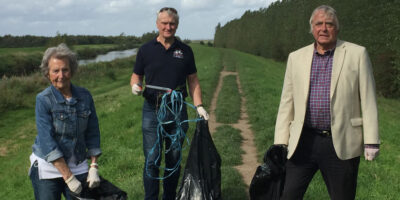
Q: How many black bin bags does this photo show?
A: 3